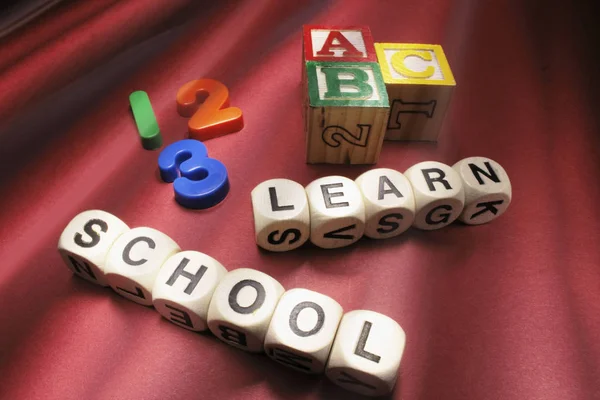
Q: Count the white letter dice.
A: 11